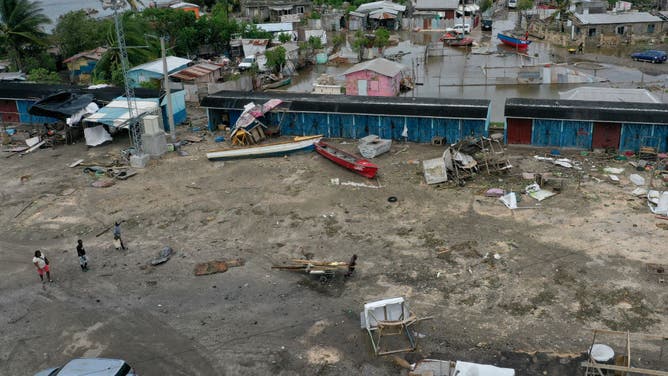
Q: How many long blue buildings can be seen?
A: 3